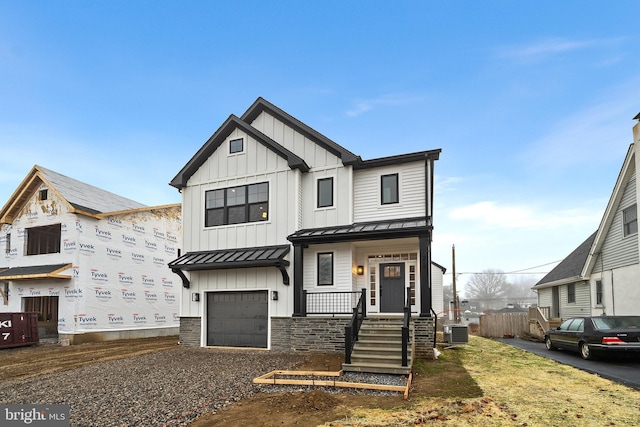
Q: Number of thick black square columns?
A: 2